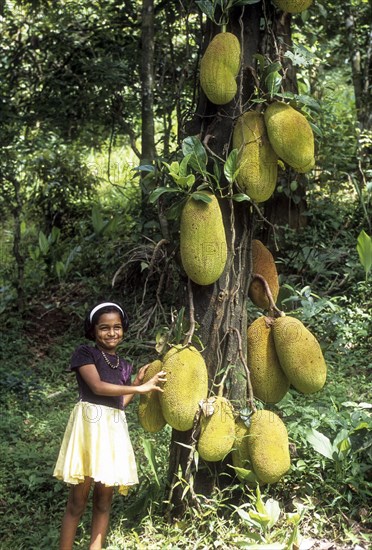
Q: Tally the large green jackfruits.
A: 13